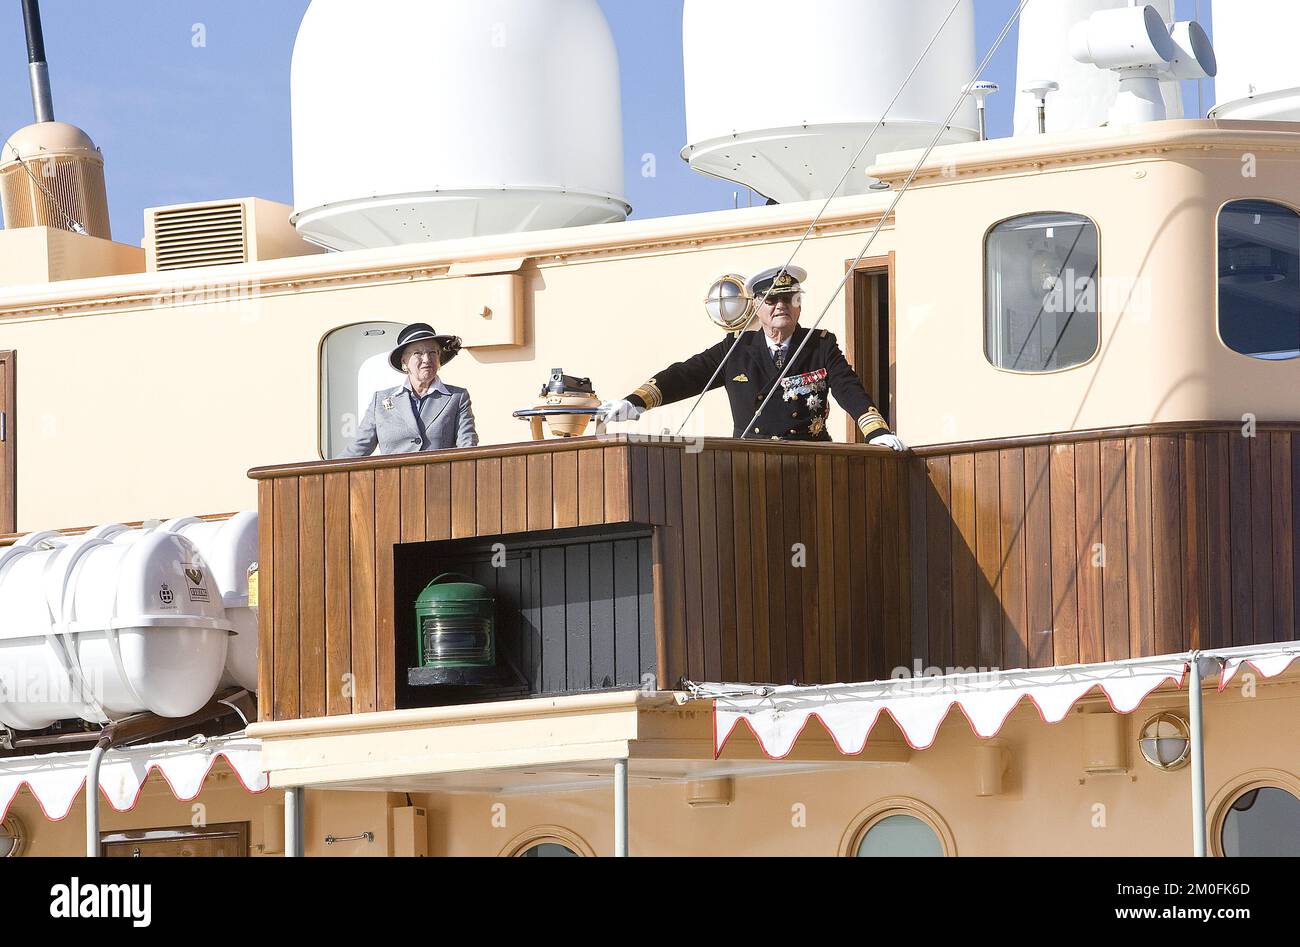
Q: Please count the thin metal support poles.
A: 4